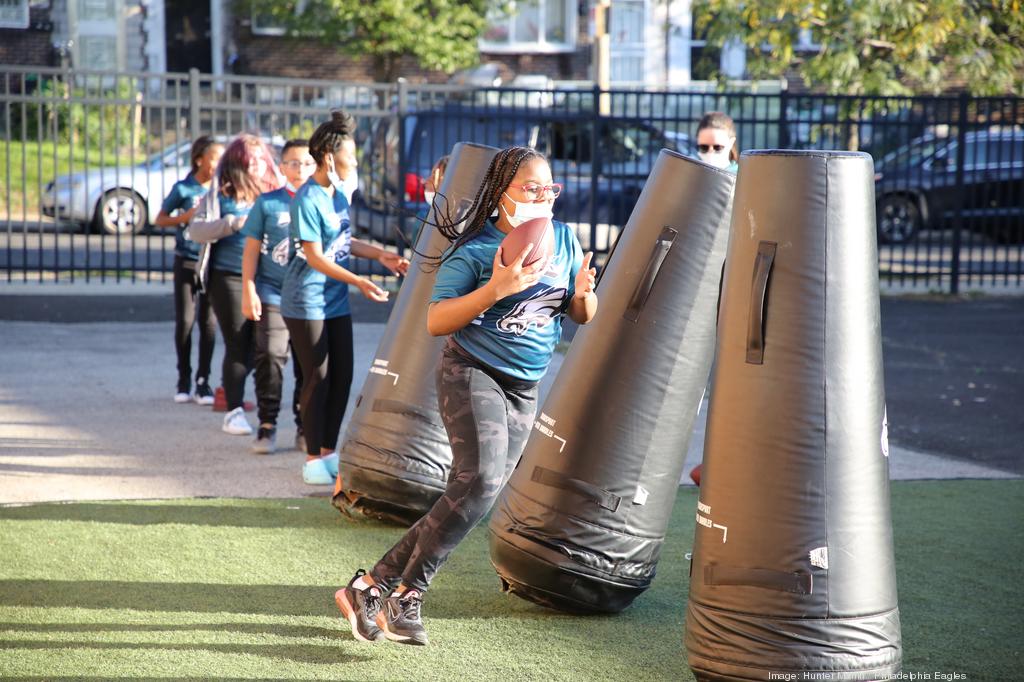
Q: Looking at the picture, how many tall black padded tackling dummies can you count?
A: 3